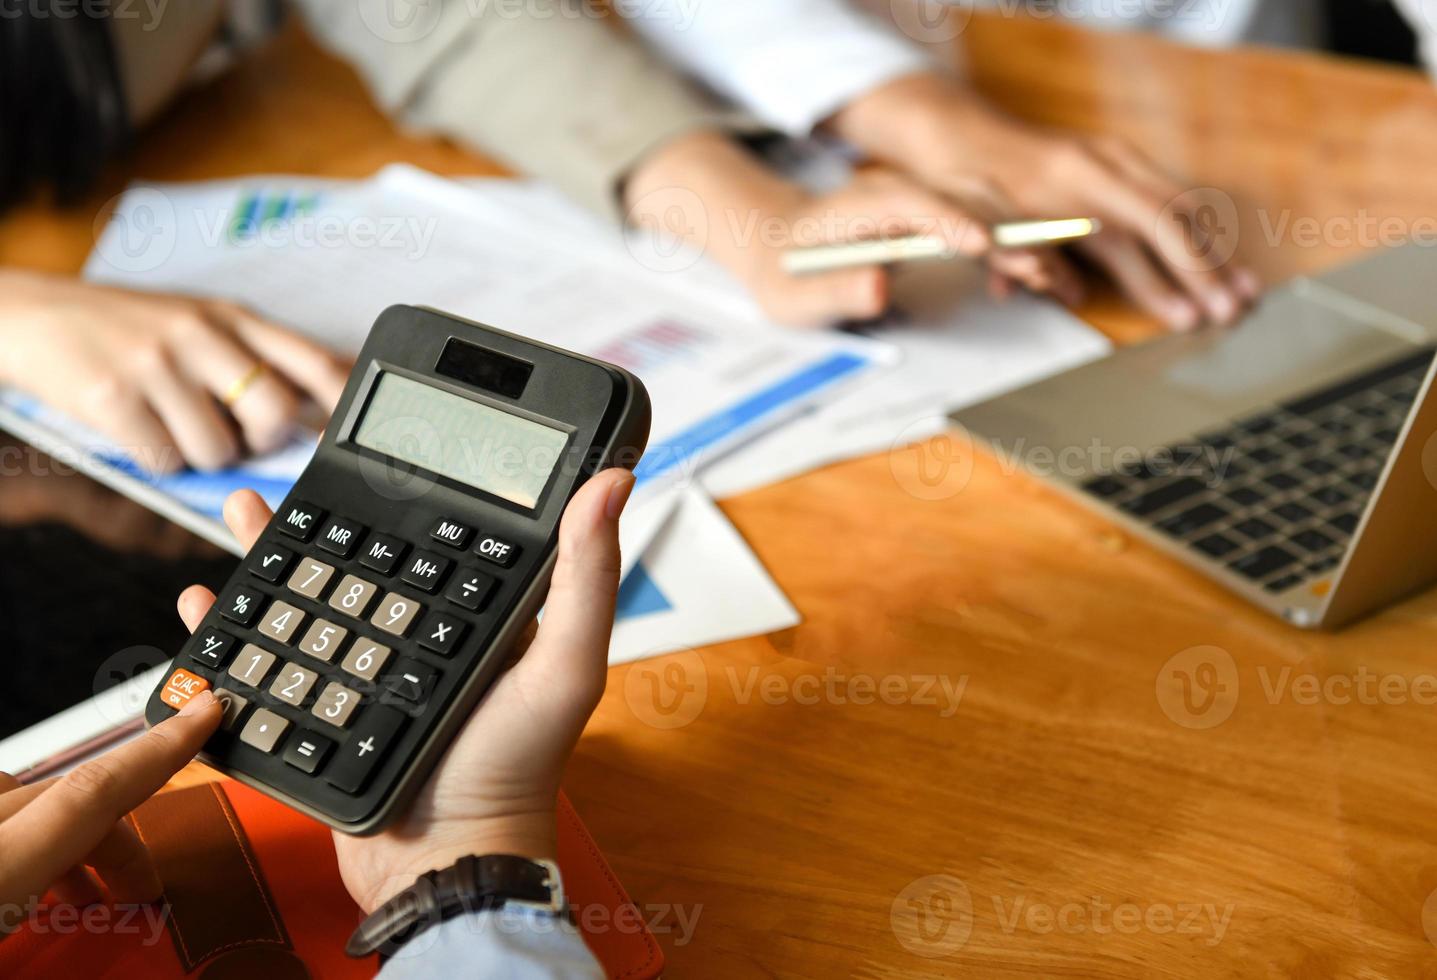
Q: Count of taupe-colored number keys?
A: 10